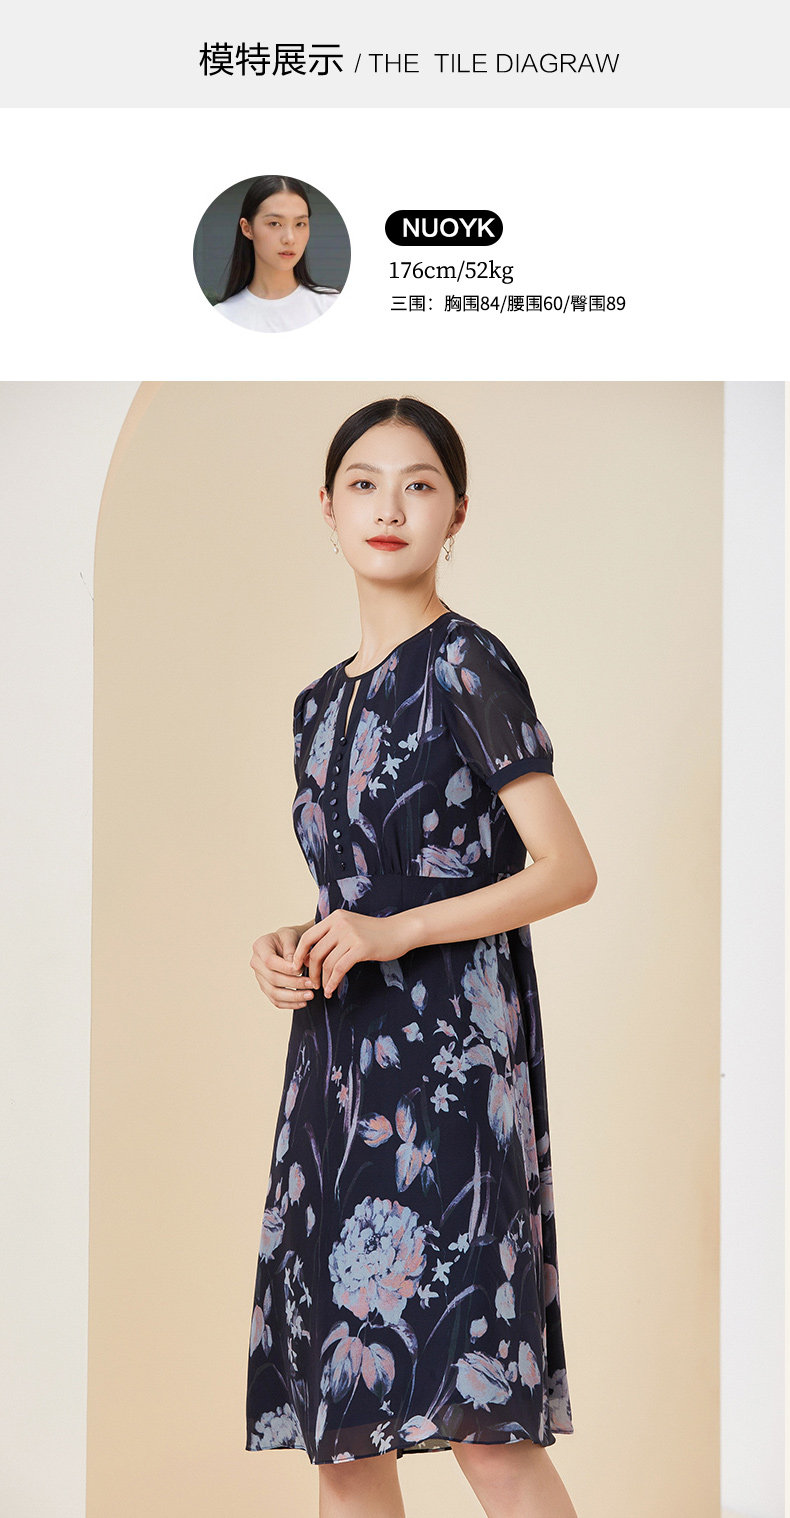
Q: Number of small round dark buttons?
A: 9